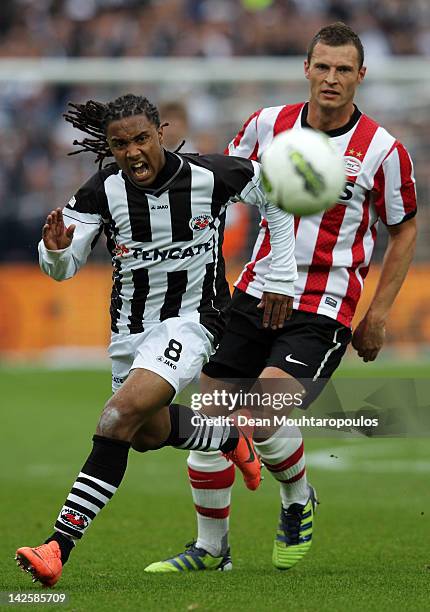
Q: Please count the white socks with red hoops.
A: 2